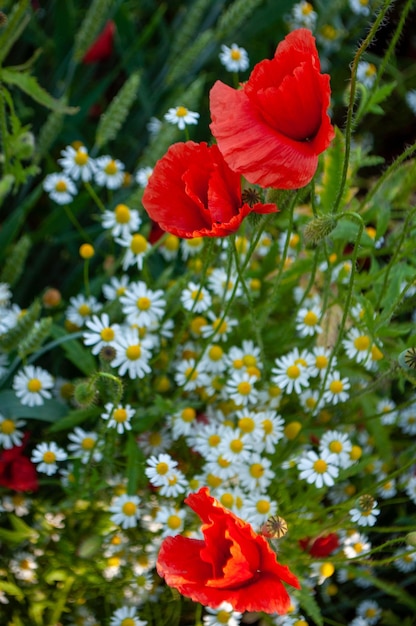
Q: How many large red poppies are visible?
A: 3